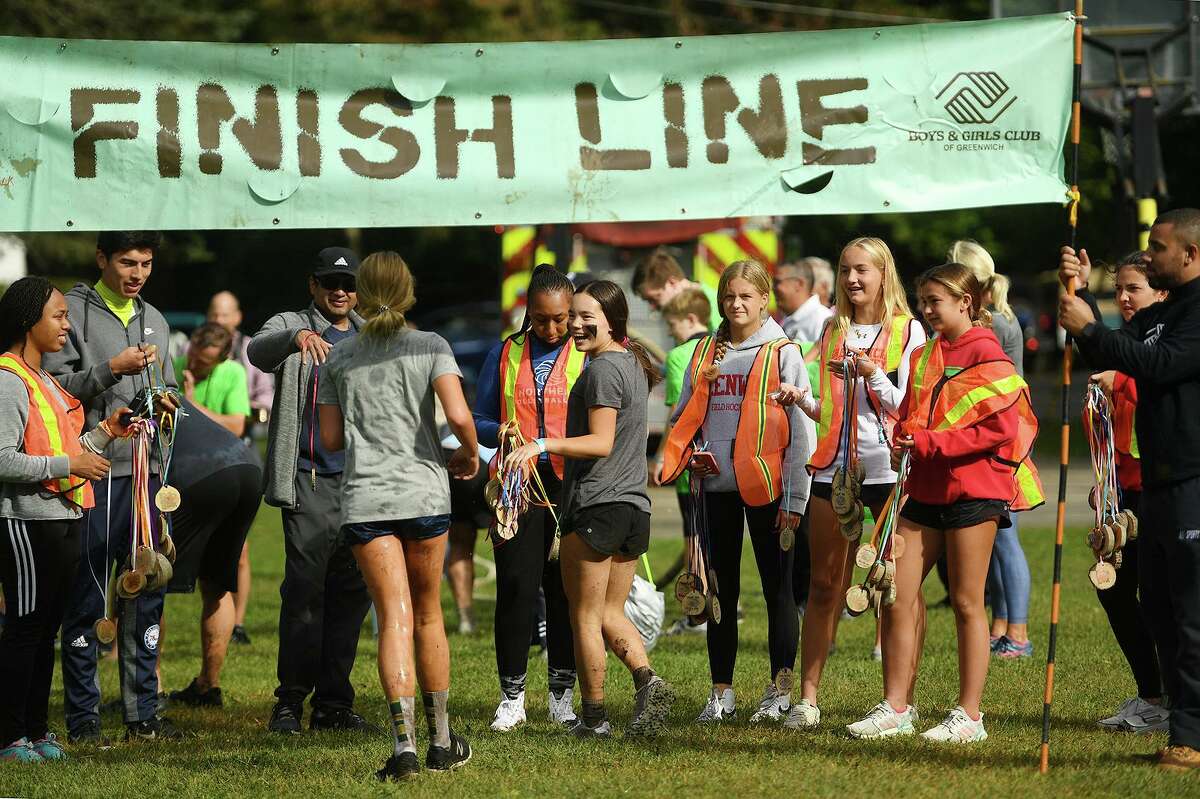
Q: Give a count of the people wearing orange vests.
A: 6